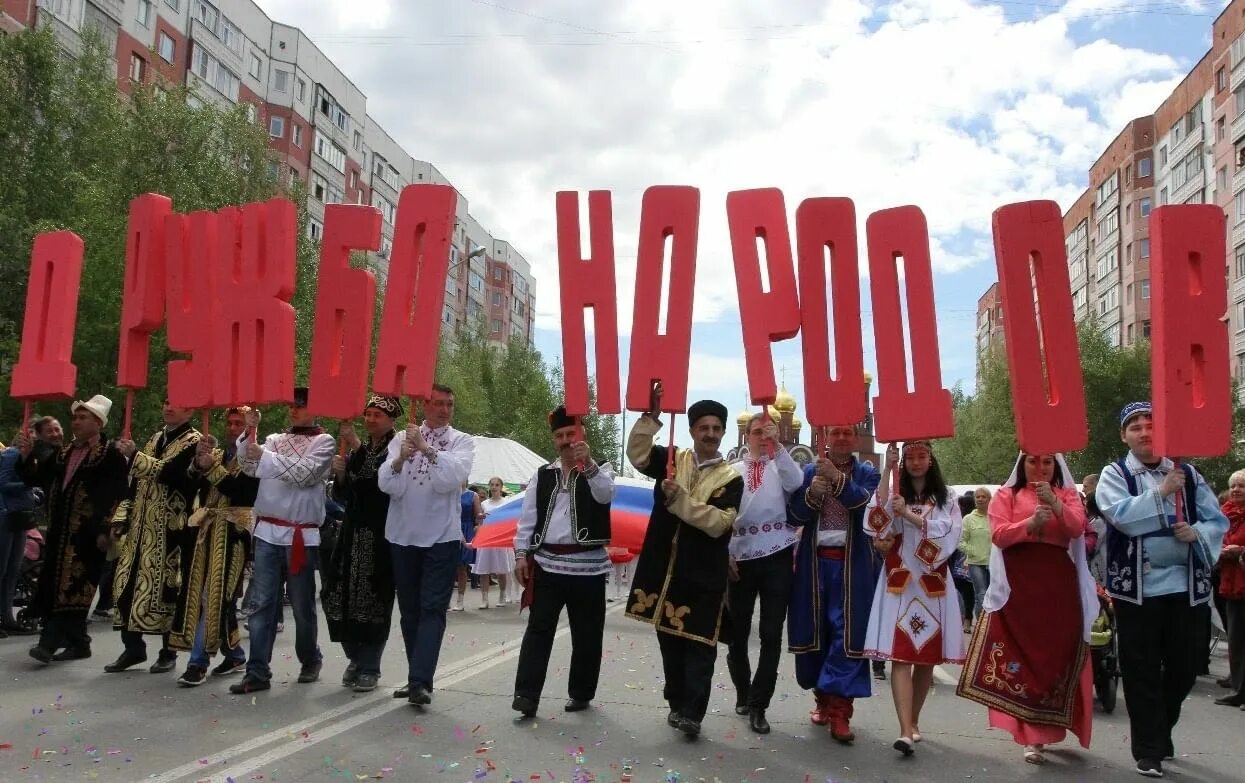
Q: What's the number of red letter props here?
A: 13